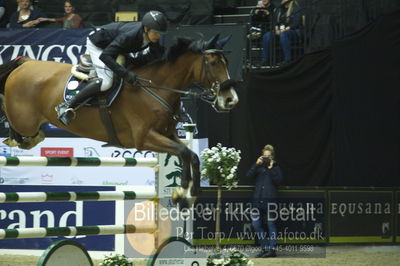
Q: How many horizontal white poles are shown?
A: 3